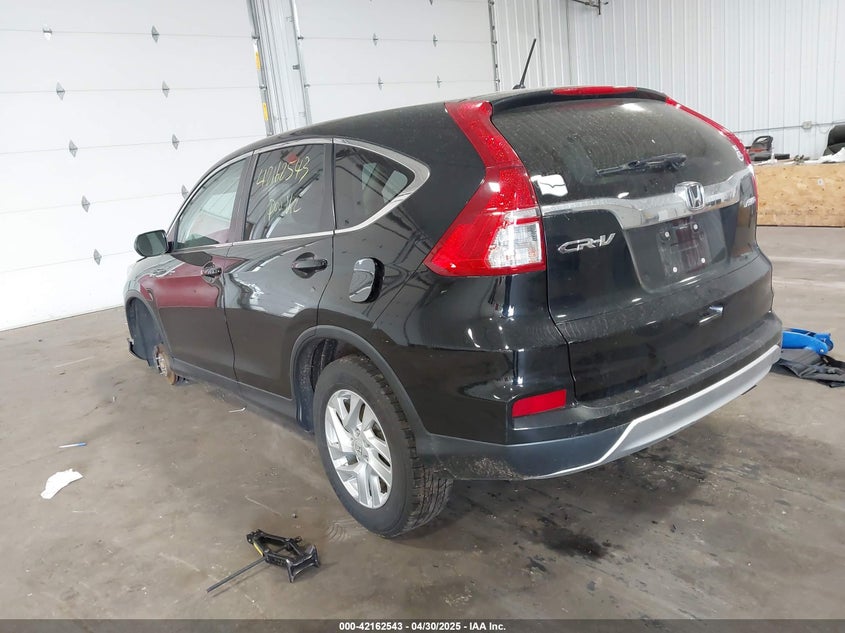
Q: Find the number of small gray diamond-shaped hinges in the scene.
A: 13